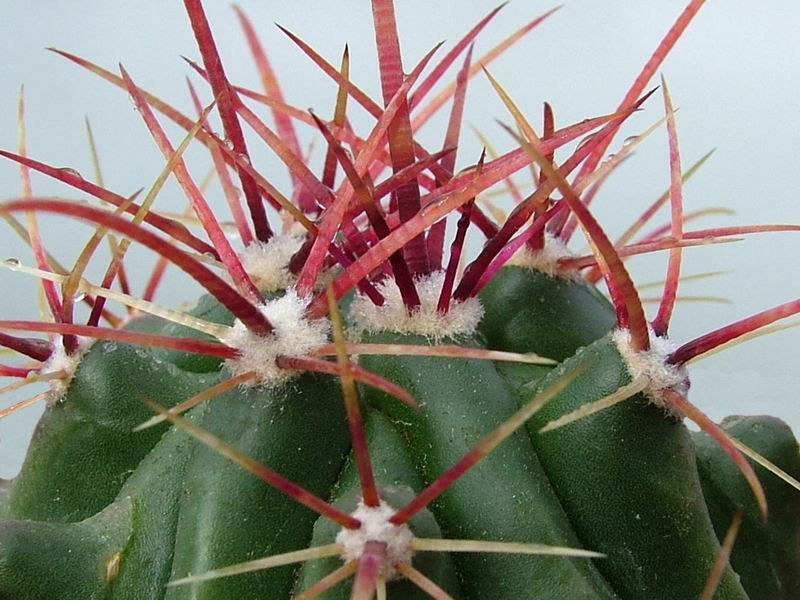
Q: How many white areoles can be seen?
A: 7